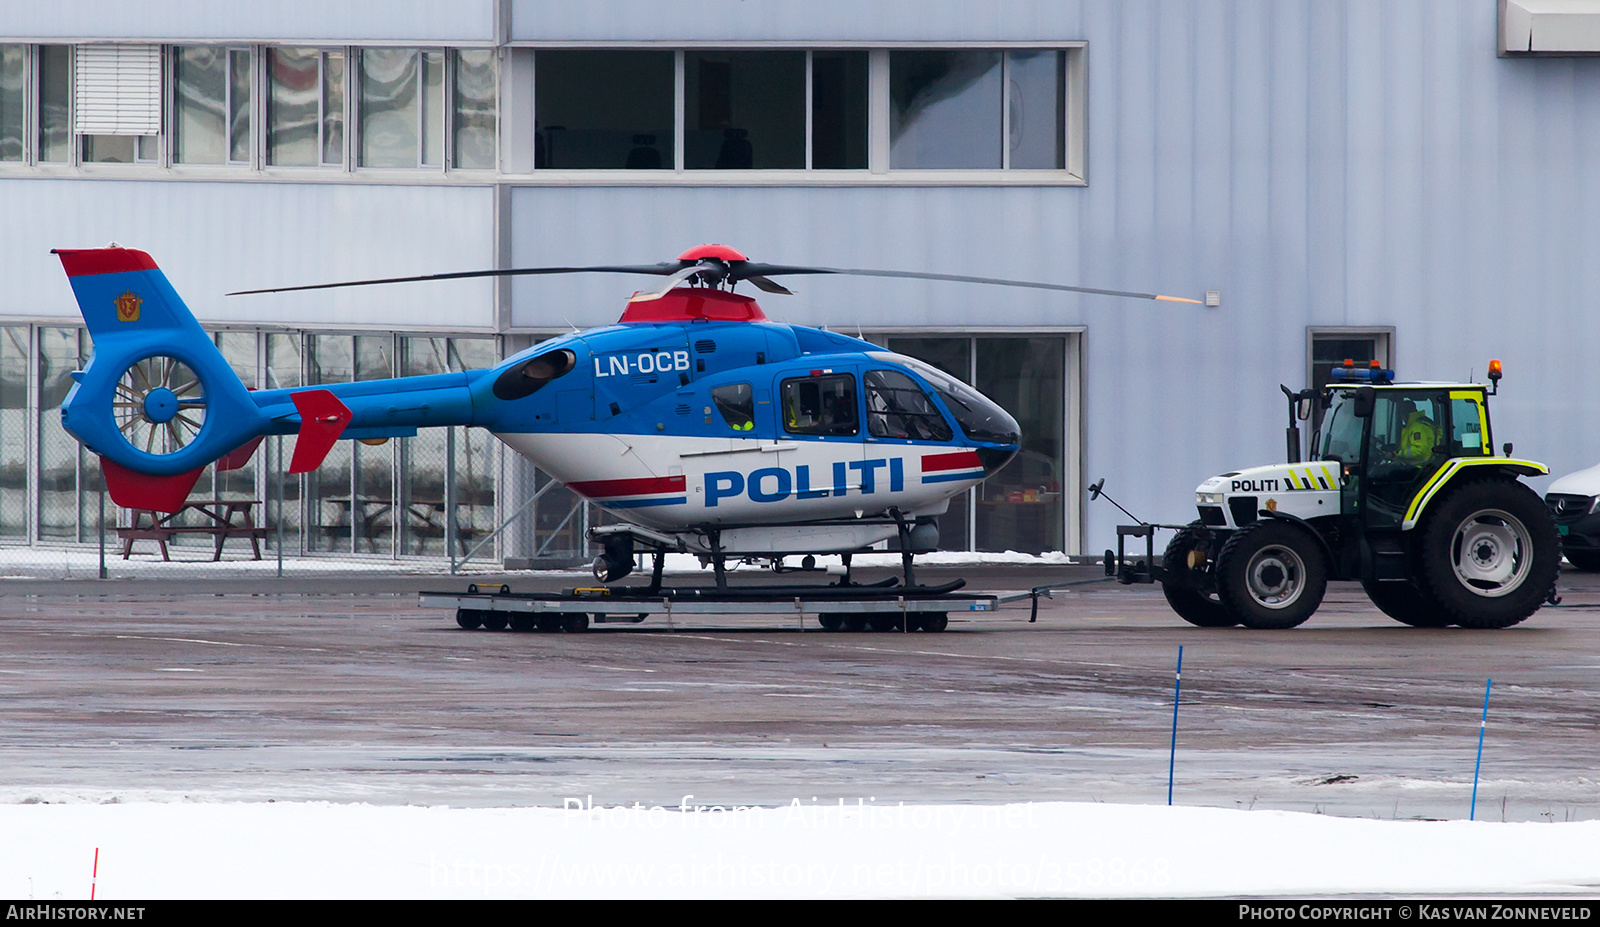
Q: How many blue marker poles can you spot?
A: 2